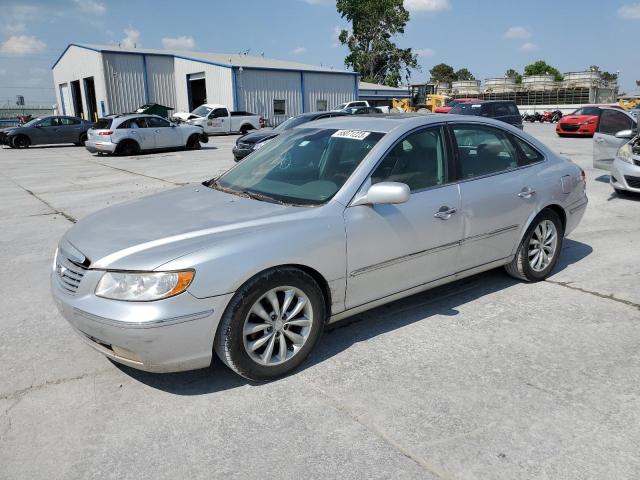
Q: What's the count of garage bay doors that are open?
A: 3